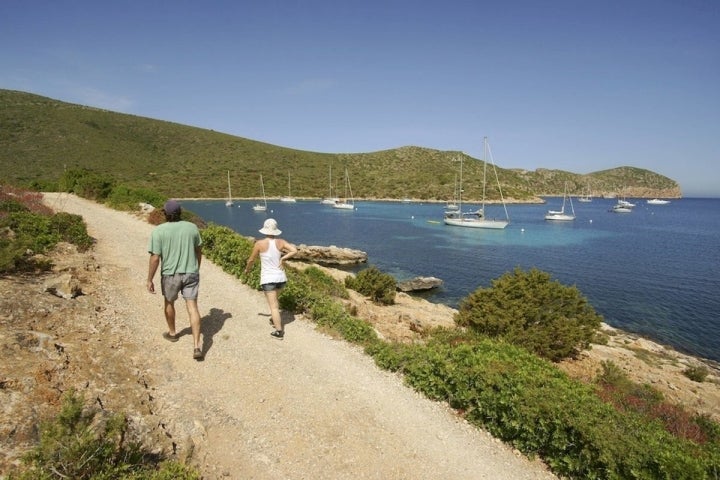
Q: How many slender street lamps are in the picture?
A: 0